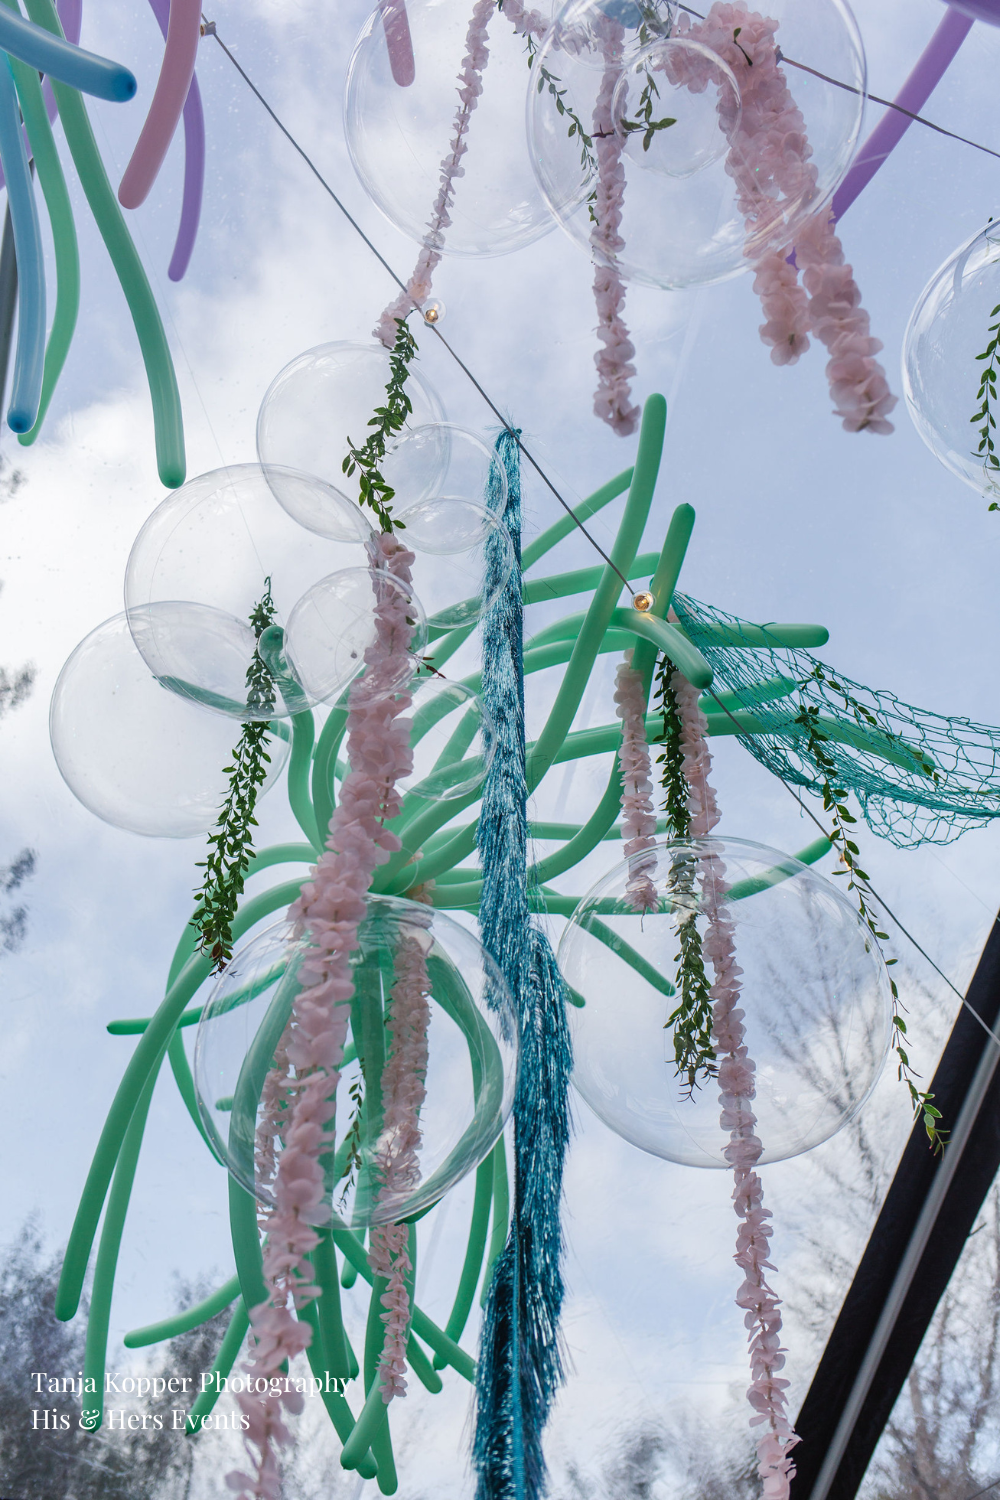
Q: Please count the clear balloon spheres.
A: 14